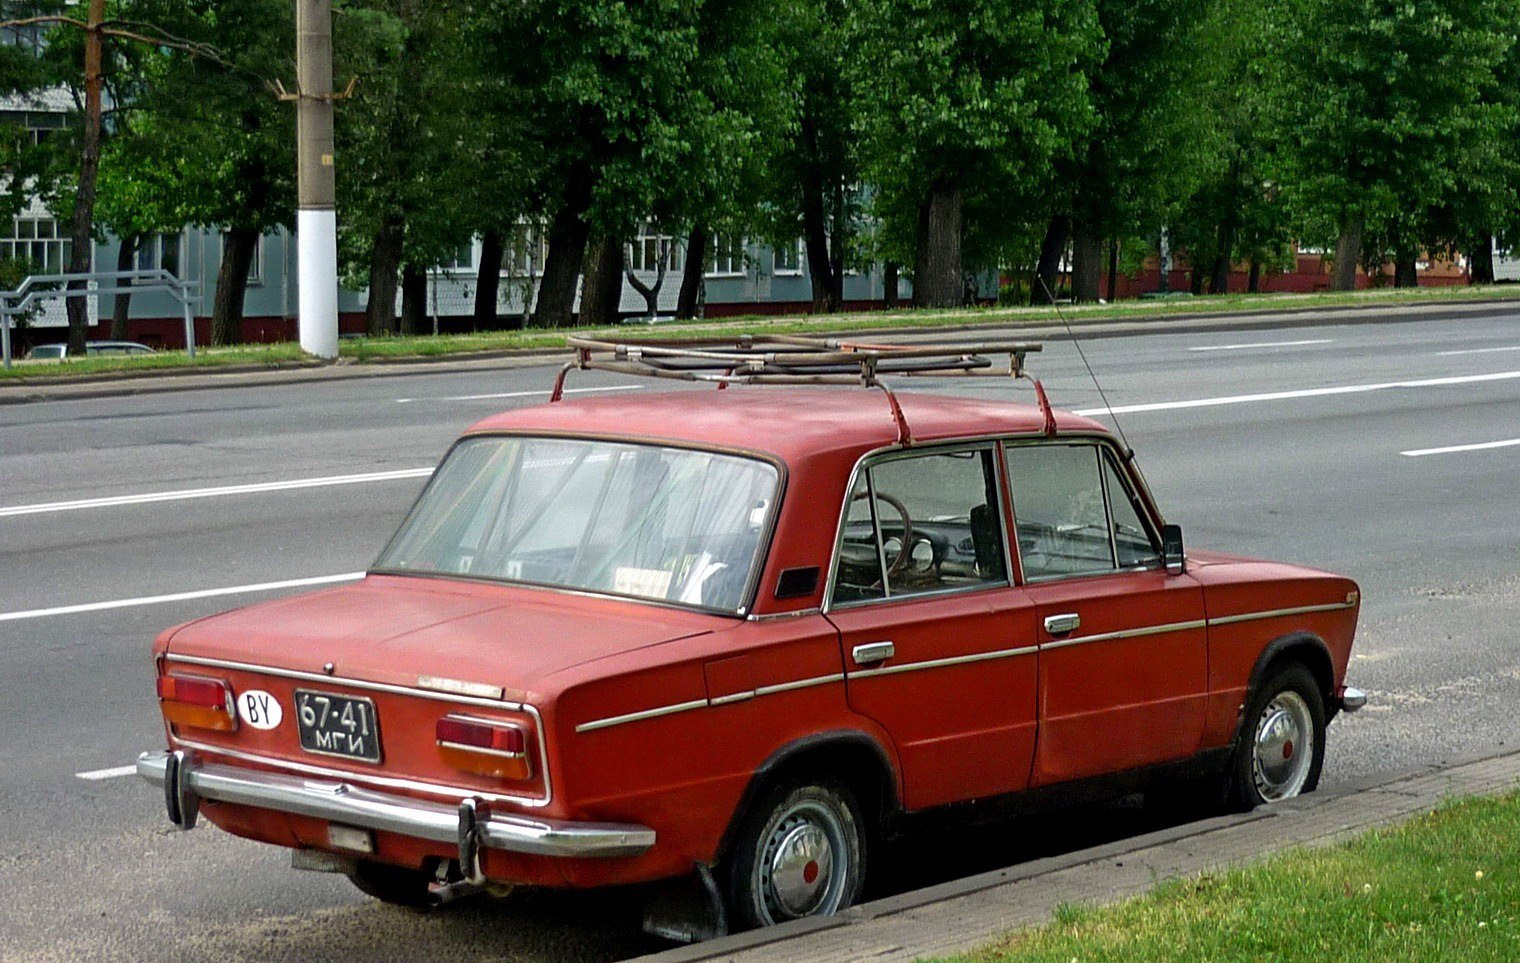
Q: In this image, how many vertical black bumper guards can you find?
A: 2